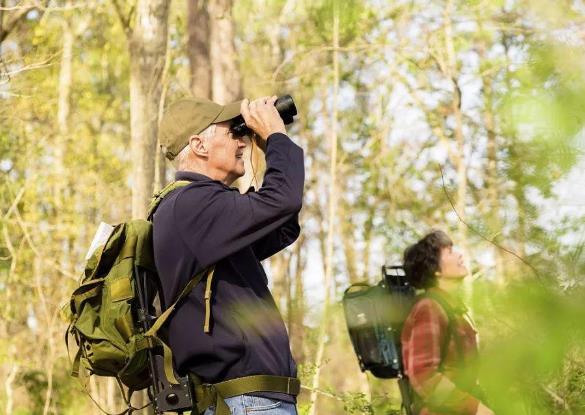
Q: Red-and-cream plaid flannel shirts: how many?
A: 1